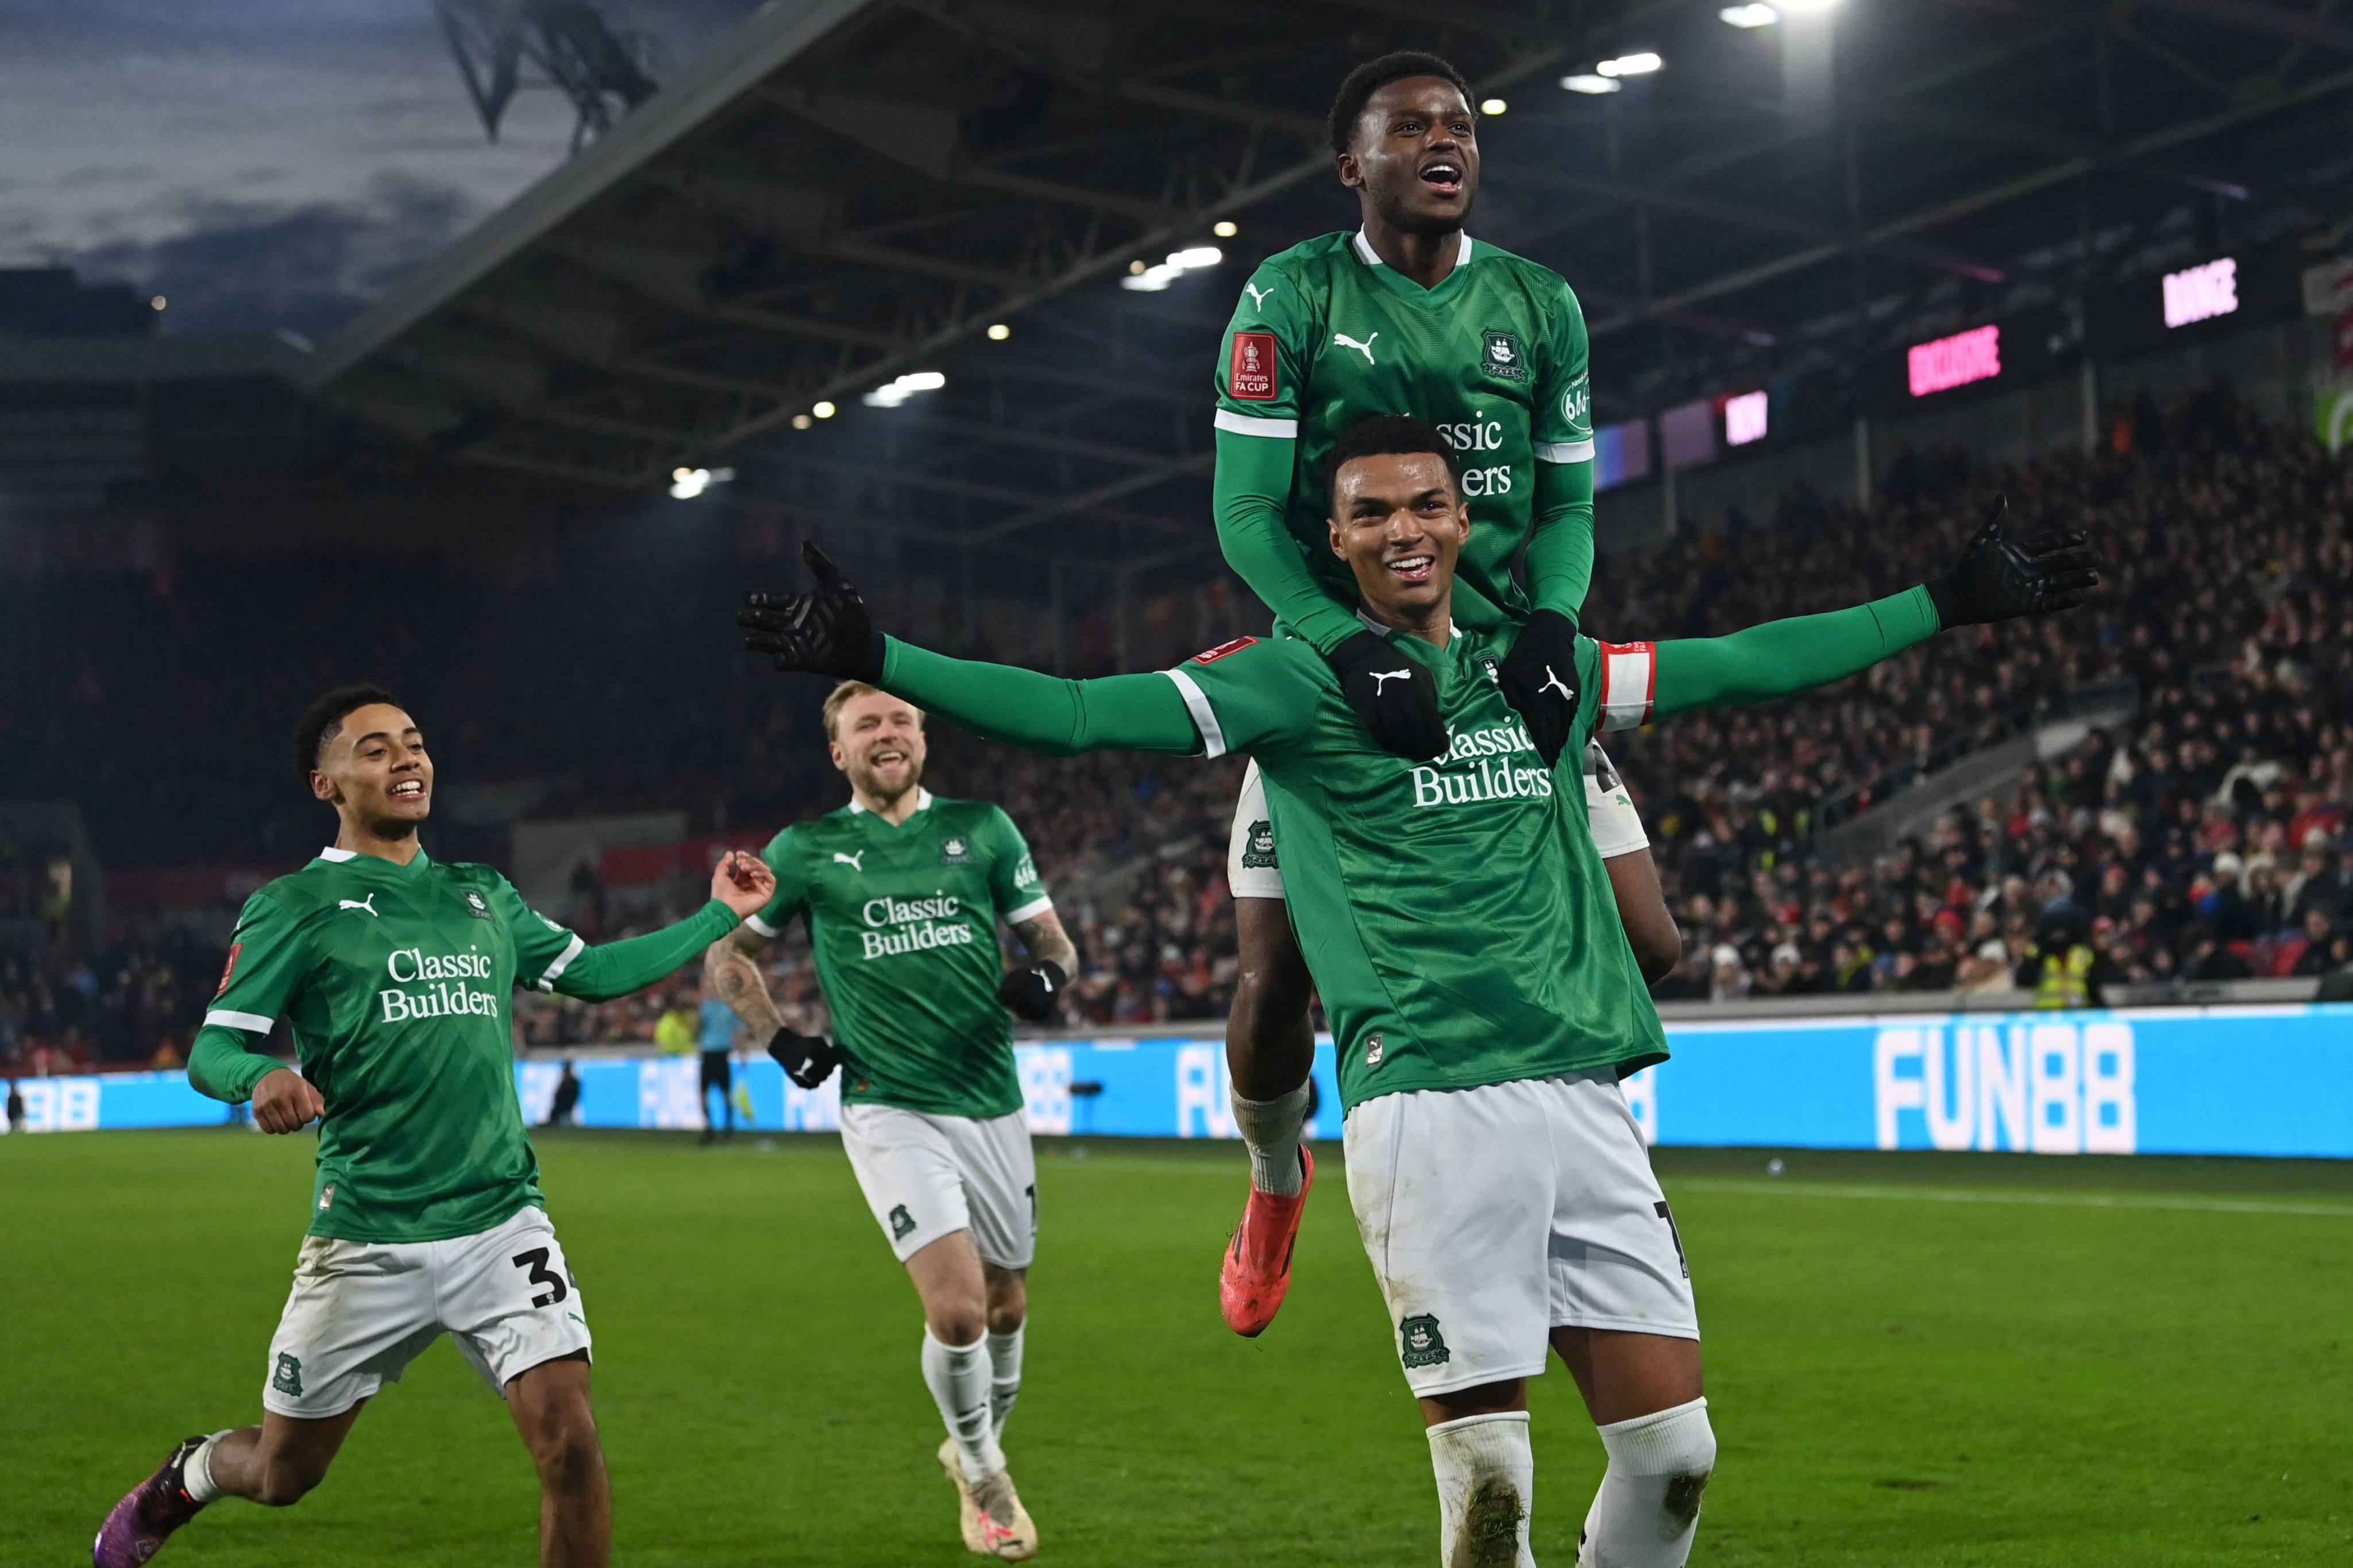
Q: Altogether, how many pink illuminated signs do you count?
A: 3